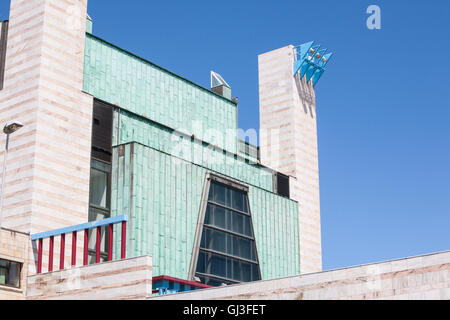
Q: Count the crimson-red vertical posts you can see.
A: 8